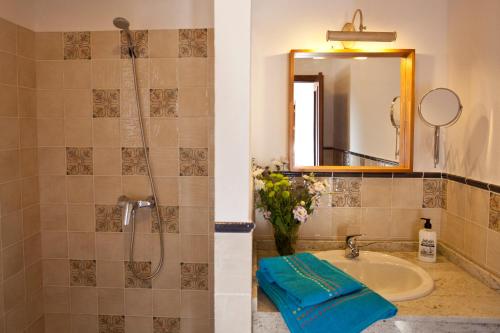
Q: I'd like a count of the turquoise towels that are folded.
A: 2